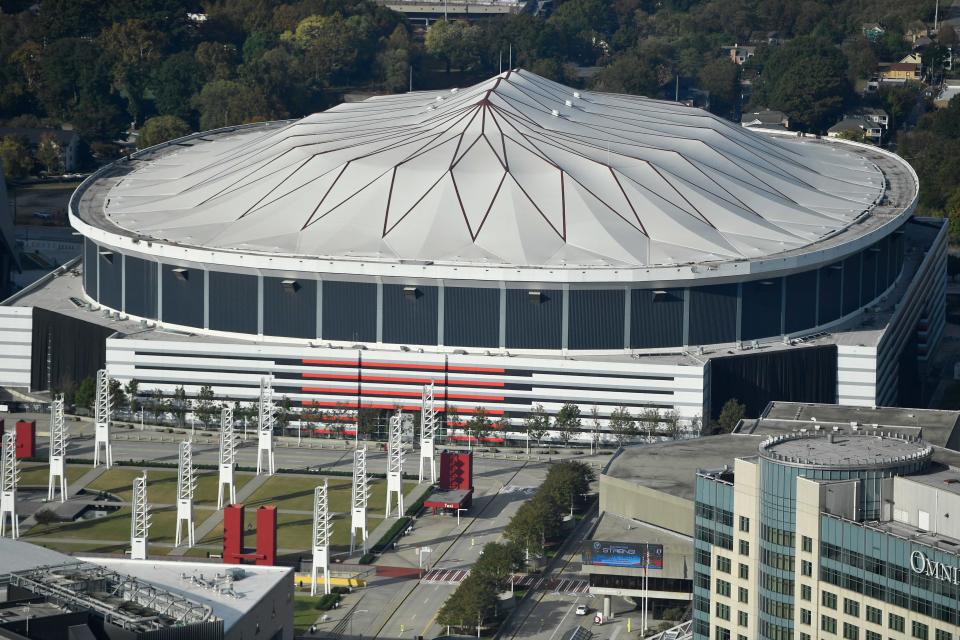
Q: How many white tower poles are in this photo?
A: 11